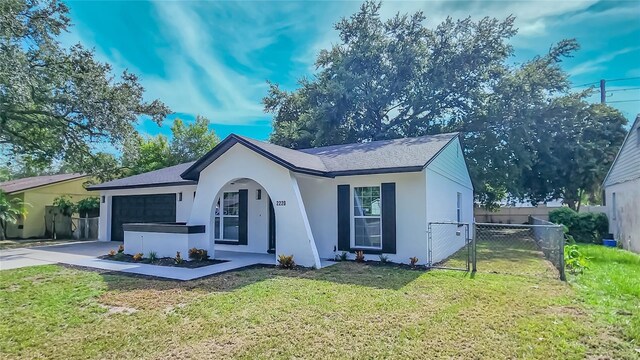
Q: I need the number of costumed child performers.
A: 0